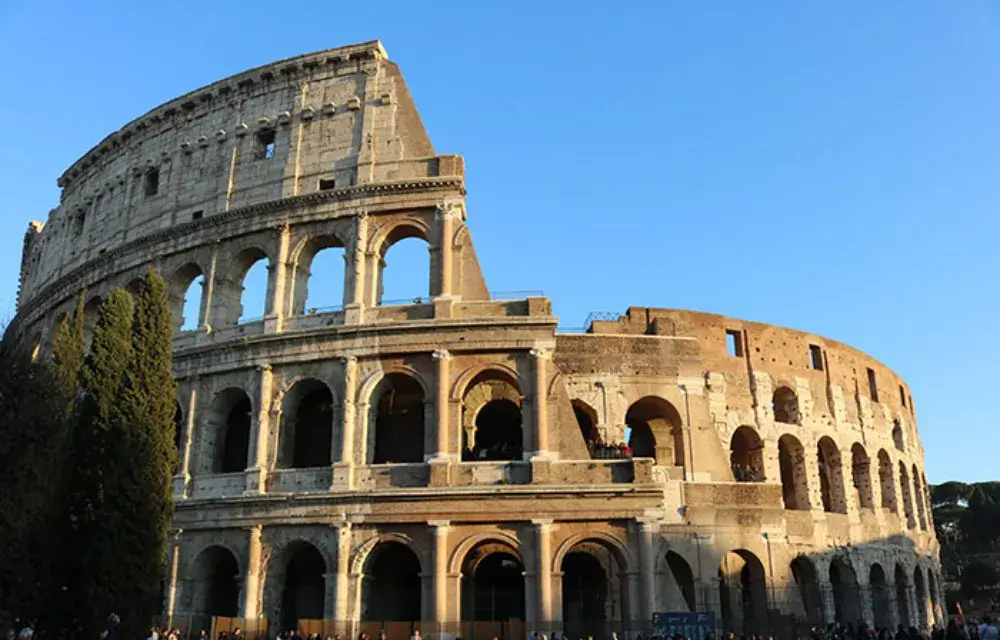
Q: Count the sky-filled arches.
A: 4